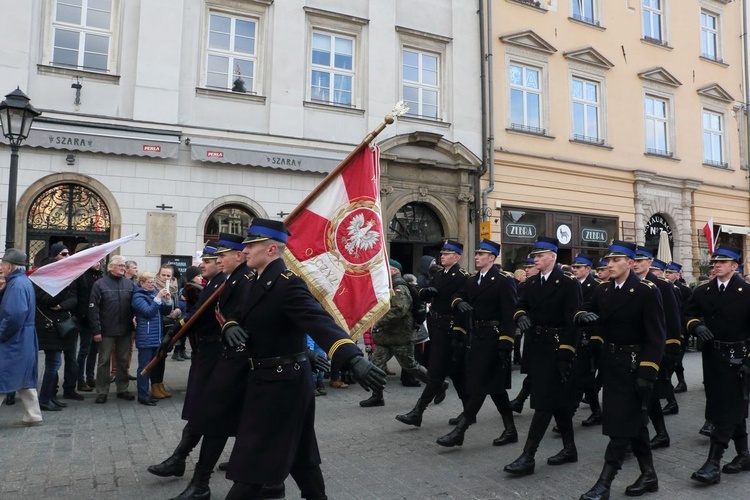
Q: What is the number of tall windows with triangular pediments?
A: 4